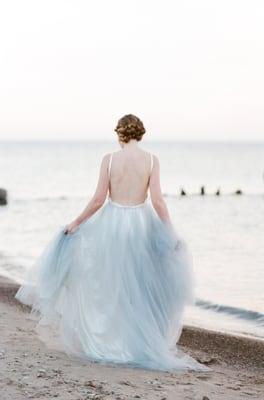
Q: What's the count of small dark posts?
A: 4